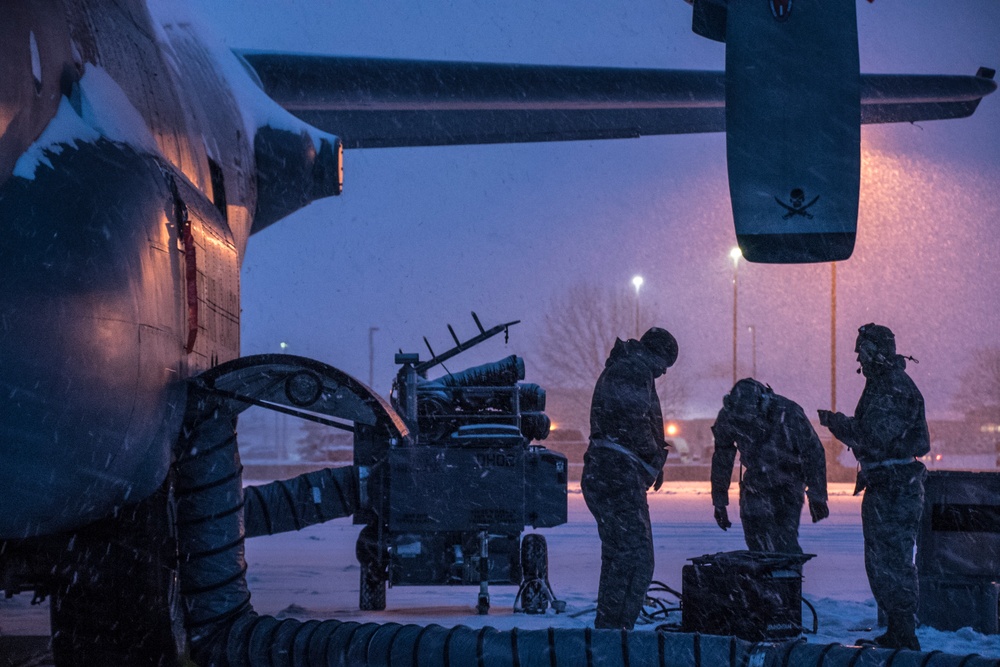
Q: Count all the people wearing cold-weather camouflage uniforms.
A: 3